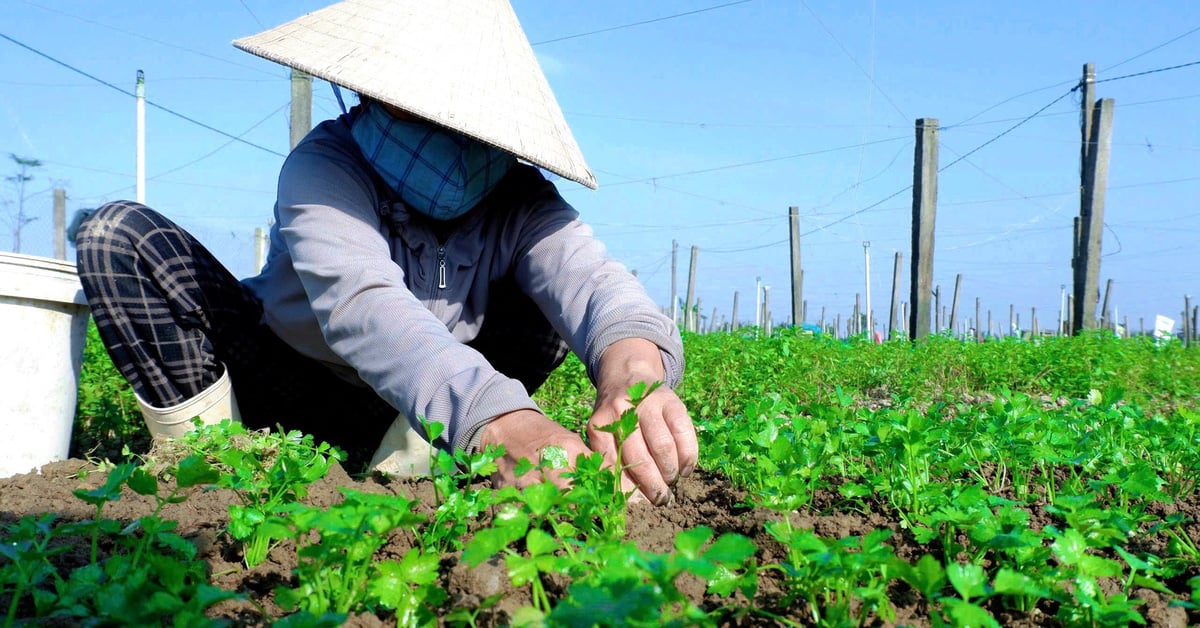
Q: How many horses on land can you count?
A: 0